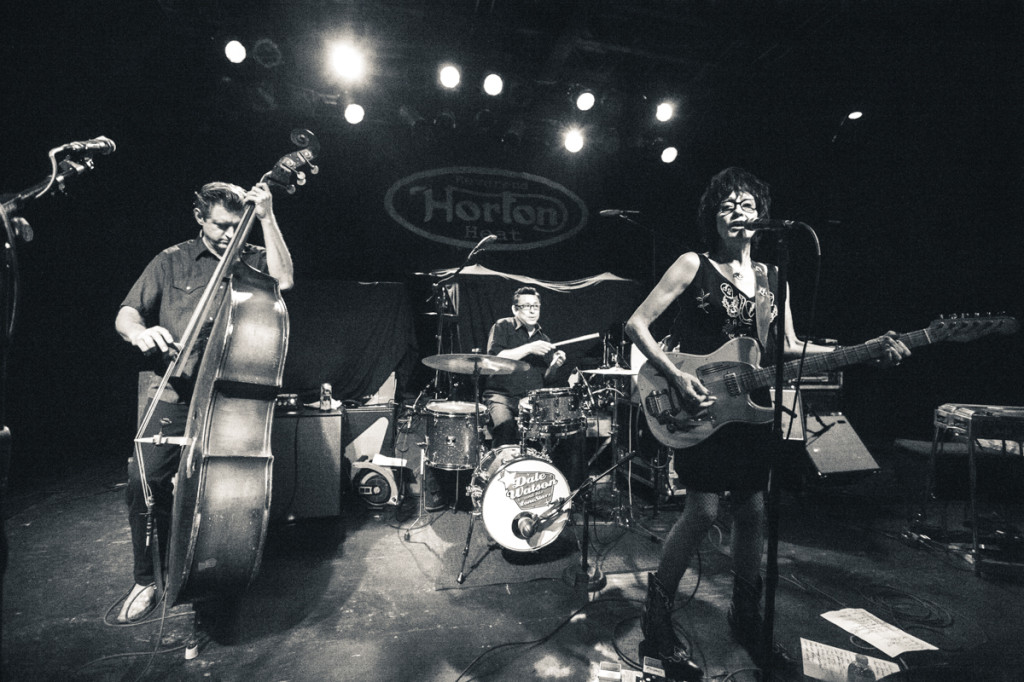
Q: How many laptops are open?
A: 0